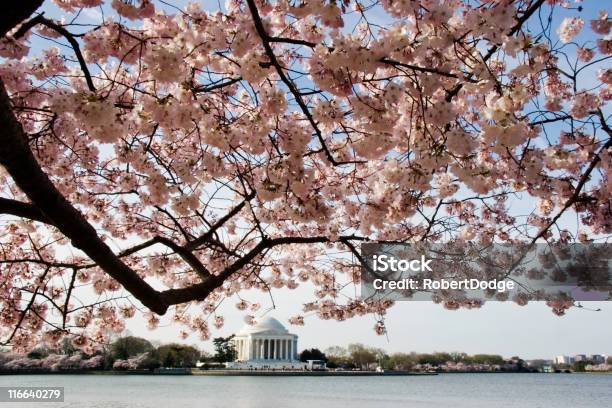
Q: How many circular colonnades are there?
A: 1